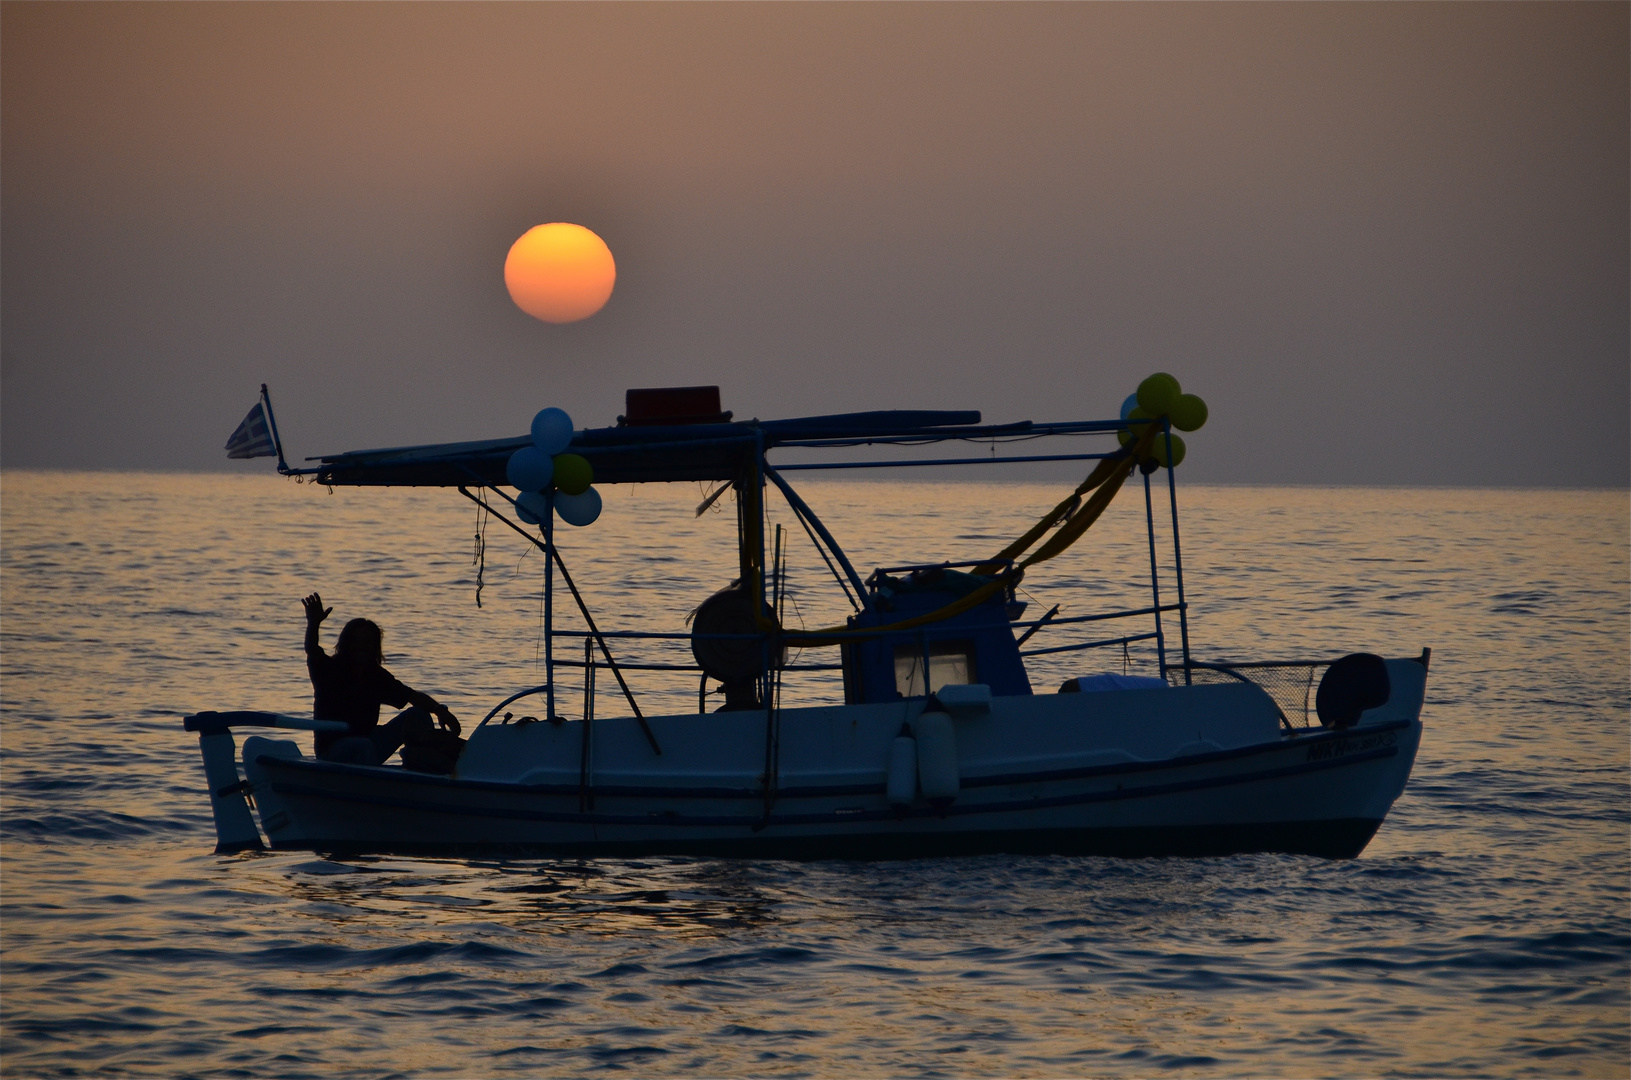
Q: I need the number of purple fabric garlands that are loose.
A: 0